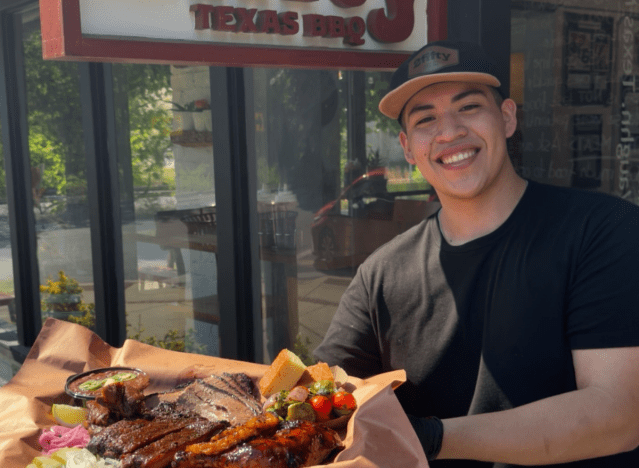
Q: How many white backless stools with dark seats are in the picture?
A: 0